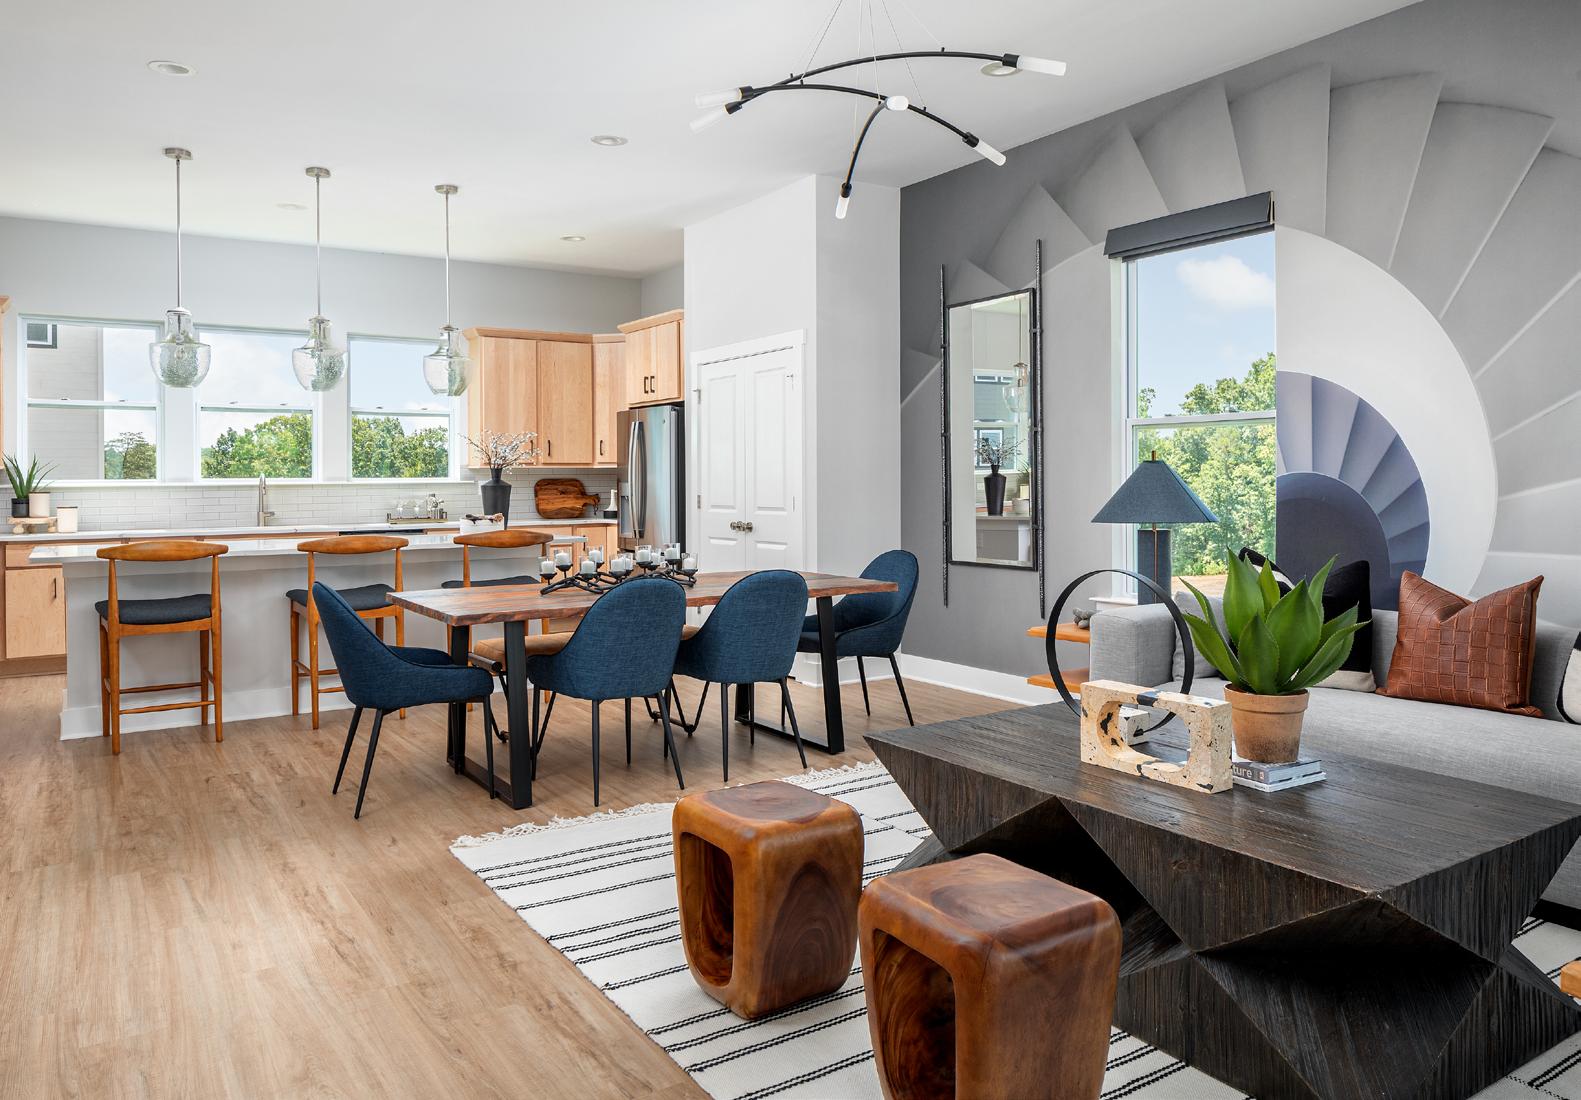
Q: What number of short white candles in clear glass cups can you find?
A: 10